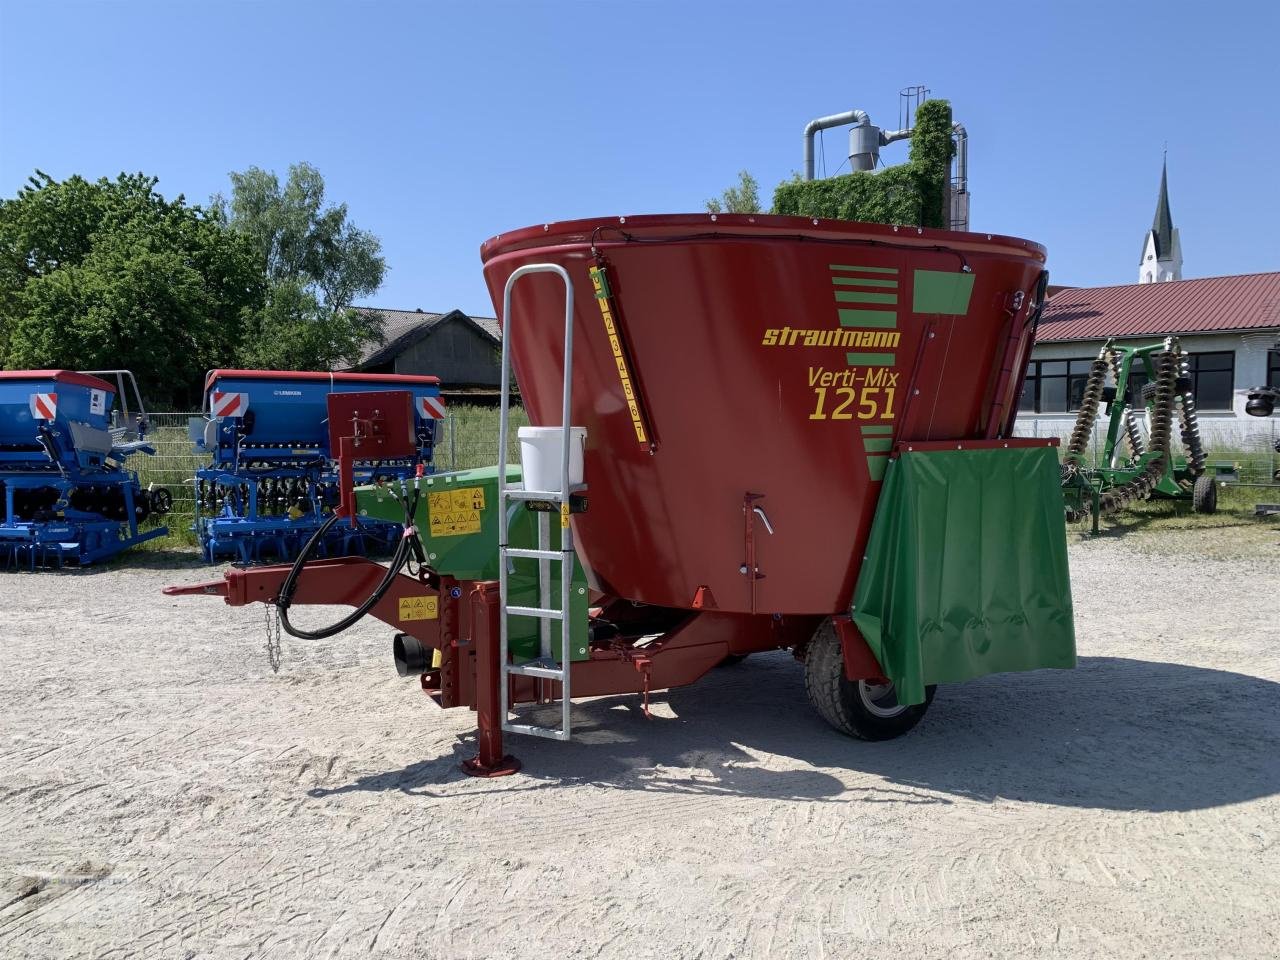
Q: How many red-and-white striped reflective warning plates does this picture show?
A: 3